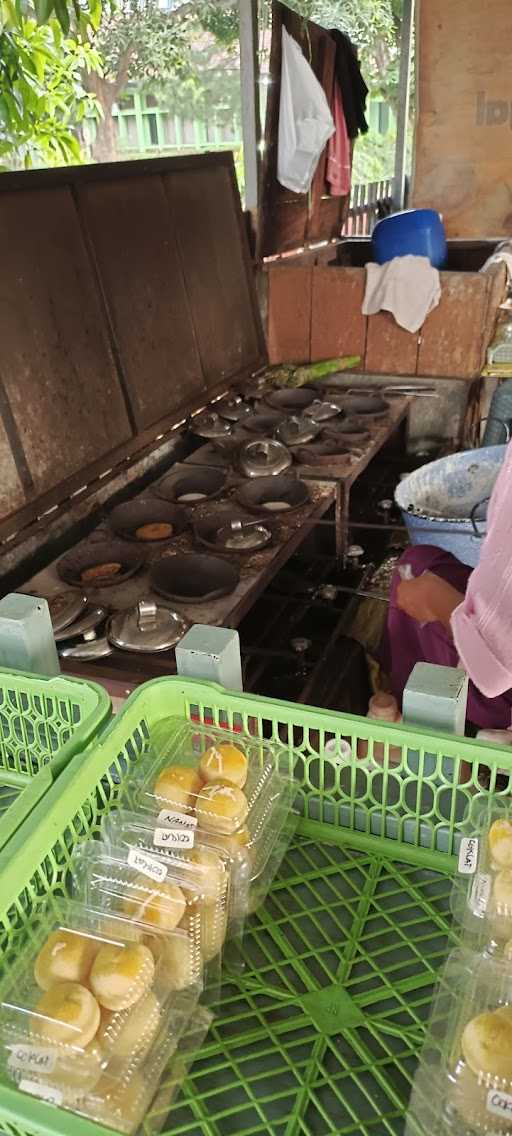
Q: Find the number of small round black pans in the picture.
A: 11